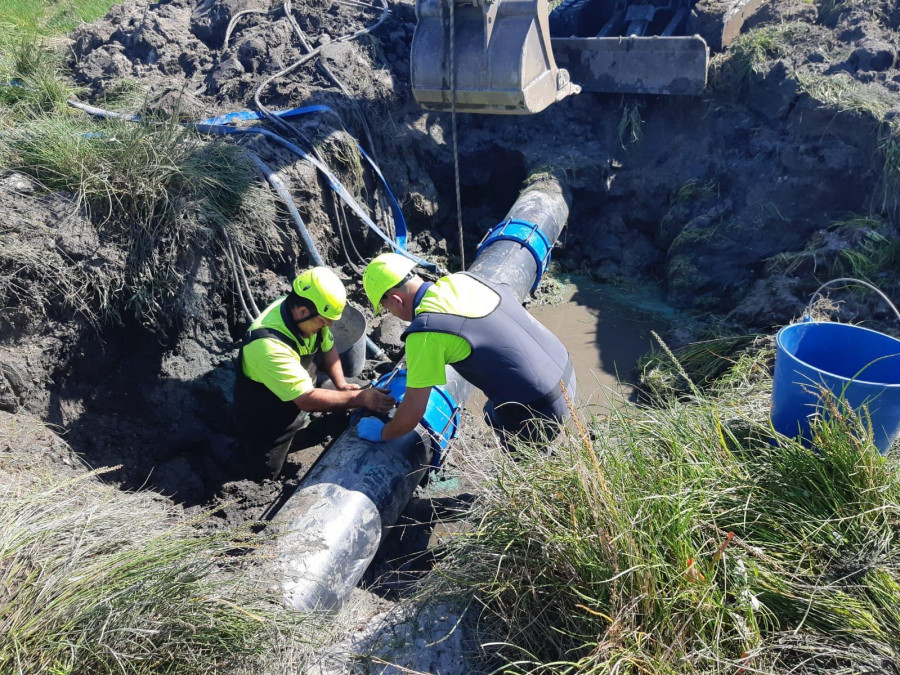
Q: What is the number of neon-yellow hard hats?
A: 2